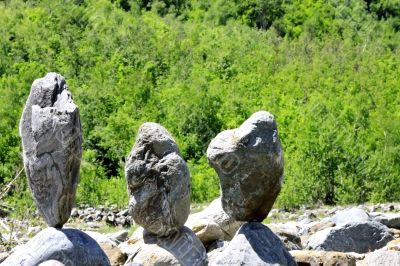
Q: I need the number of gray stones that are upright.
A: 3